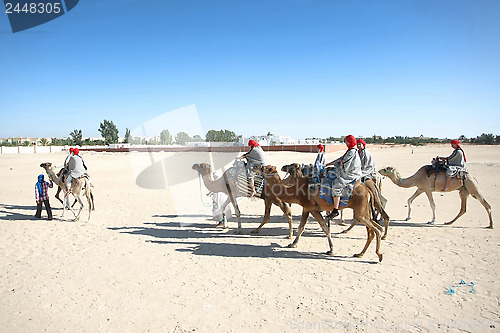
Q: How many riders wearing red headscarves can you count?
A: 7